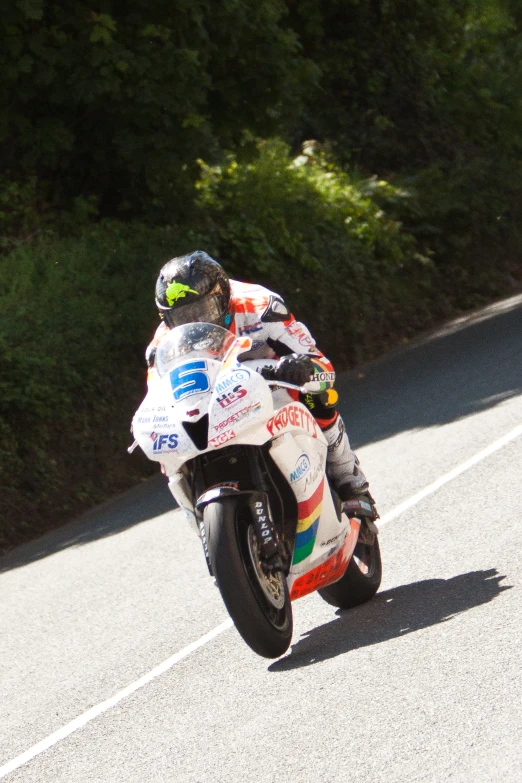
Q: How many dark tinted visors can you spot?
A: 1